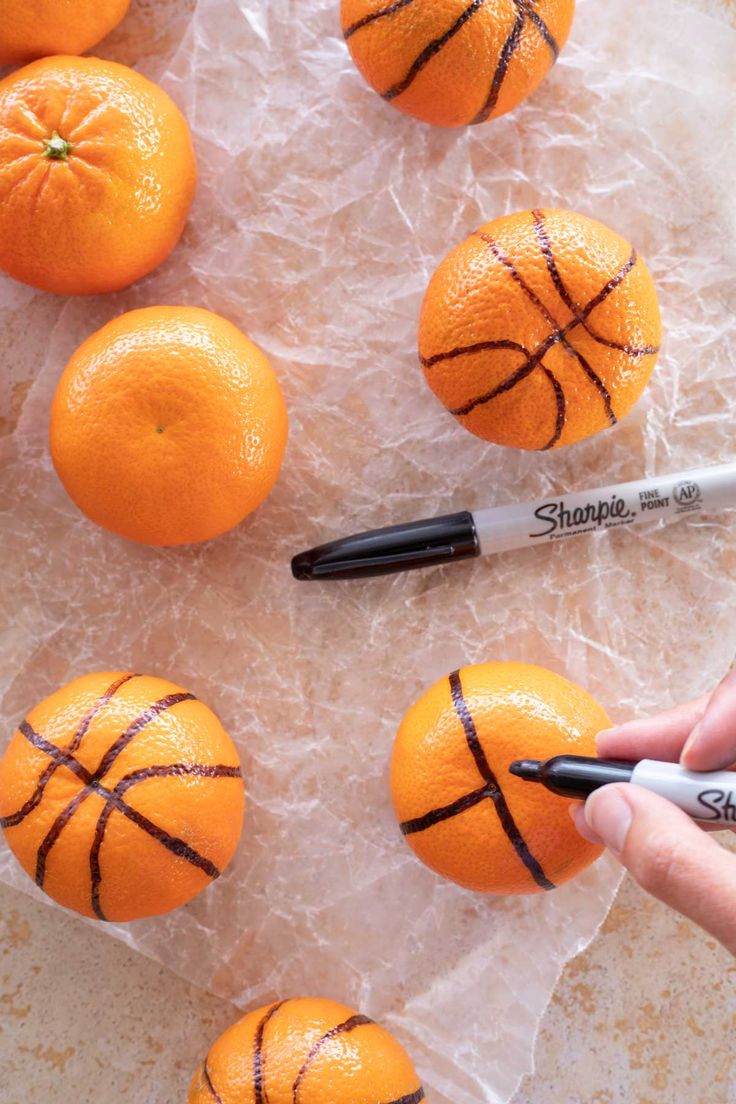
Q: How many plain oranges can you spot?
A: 3